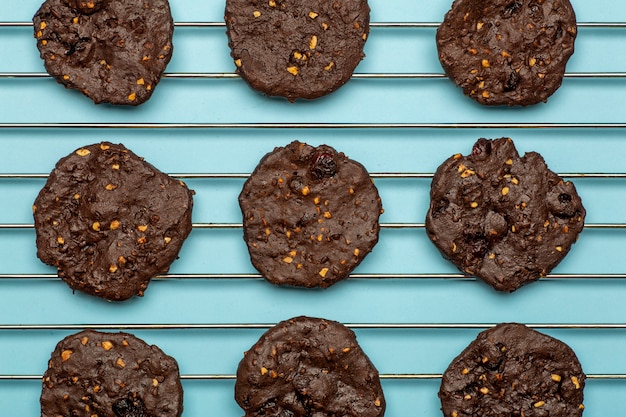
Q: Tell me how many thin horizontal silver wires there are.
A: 8